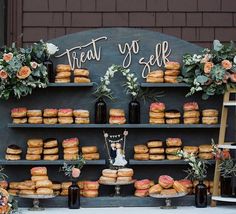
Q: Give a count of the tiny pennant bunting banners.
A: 2